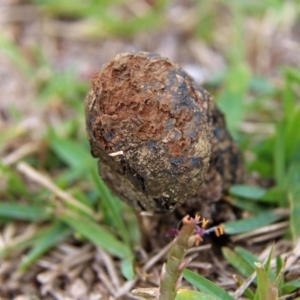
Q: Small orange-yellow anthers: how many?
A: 5